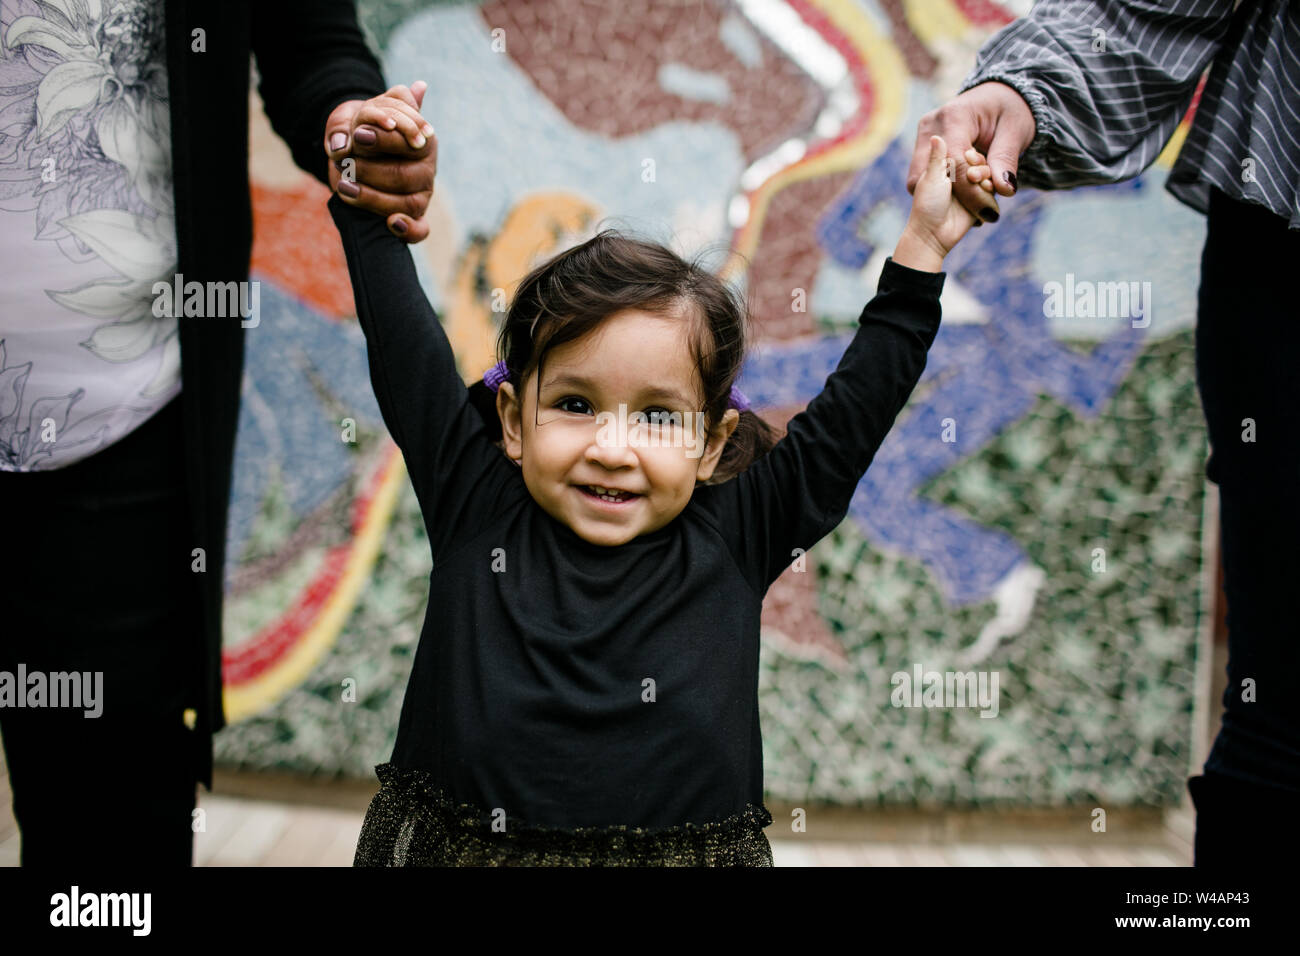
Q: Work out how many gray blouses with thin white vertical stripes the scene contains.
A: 1